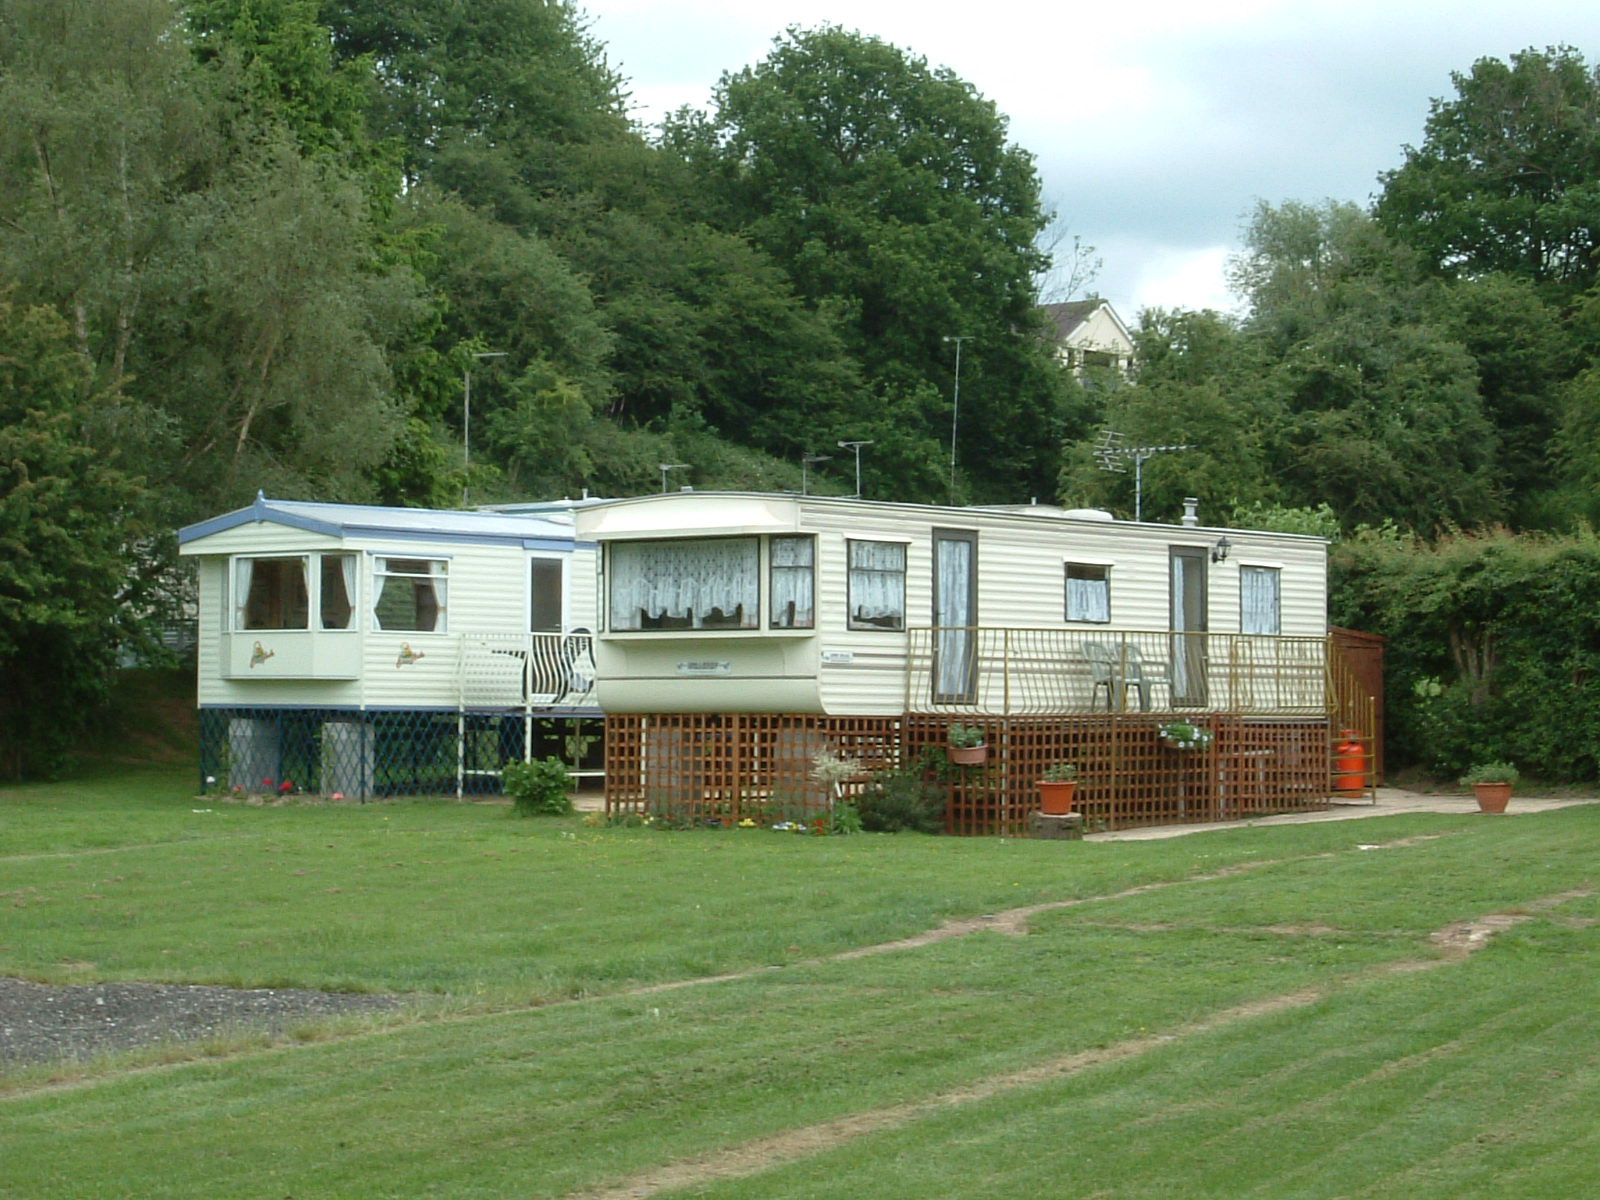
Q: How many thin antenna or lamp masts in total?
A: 6